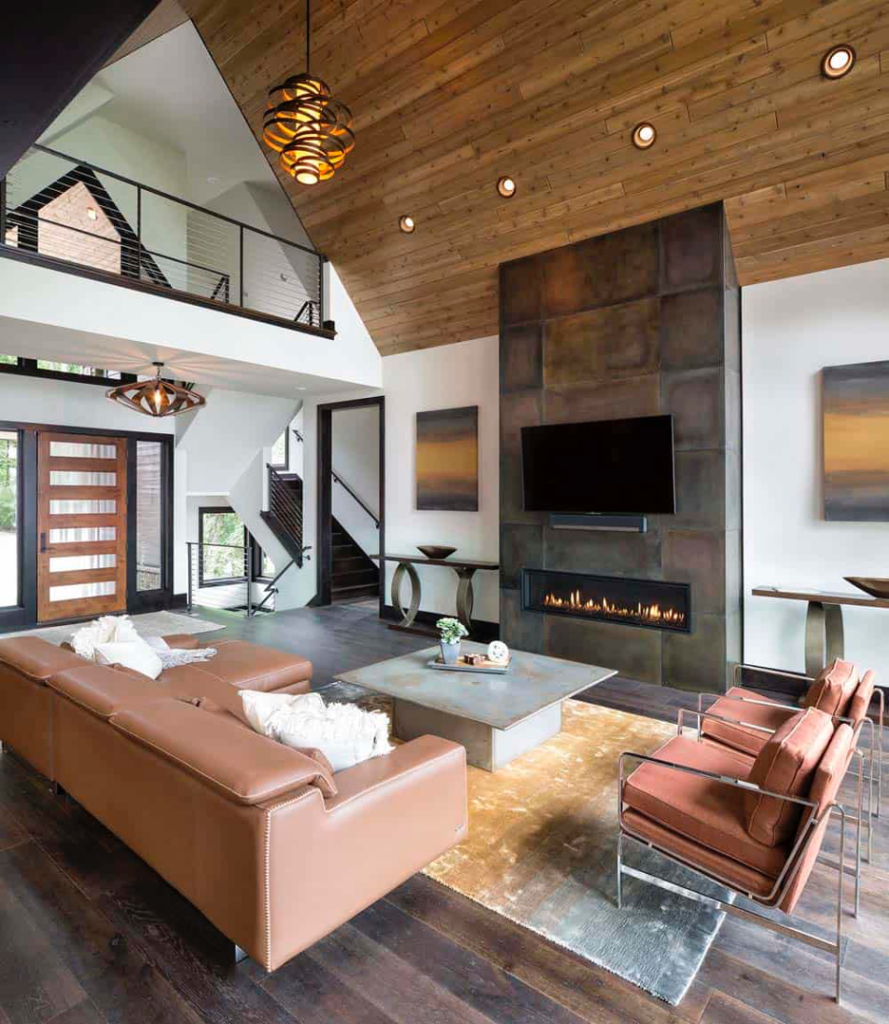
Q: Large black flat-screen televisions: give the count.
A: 1